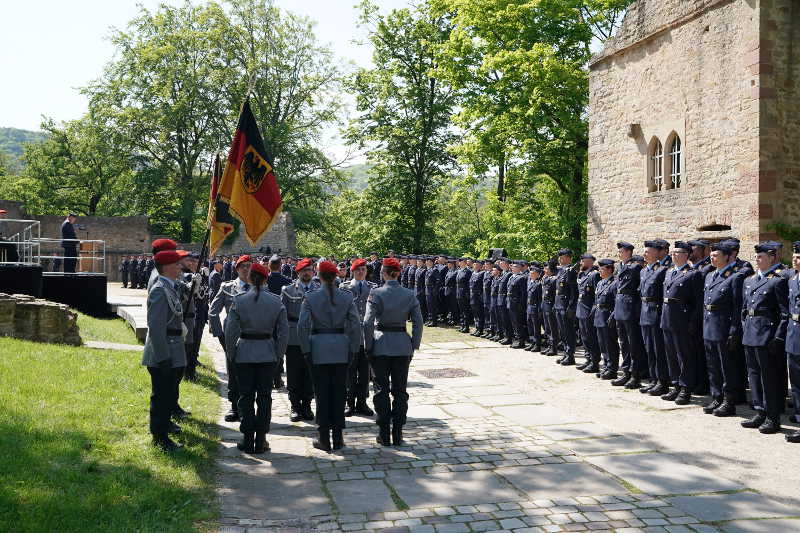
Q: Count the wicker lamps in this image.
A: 0